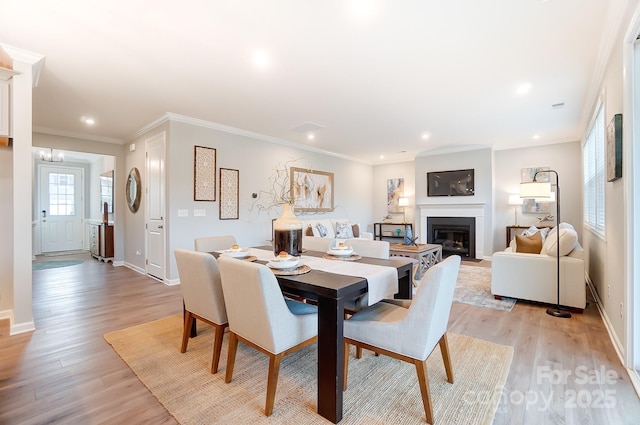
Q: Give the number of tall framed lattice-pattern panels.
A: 2